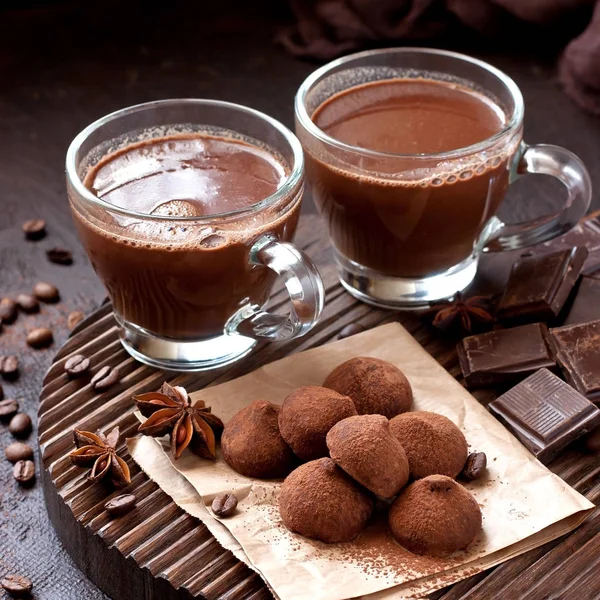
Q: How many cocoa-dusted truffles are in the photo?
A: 7